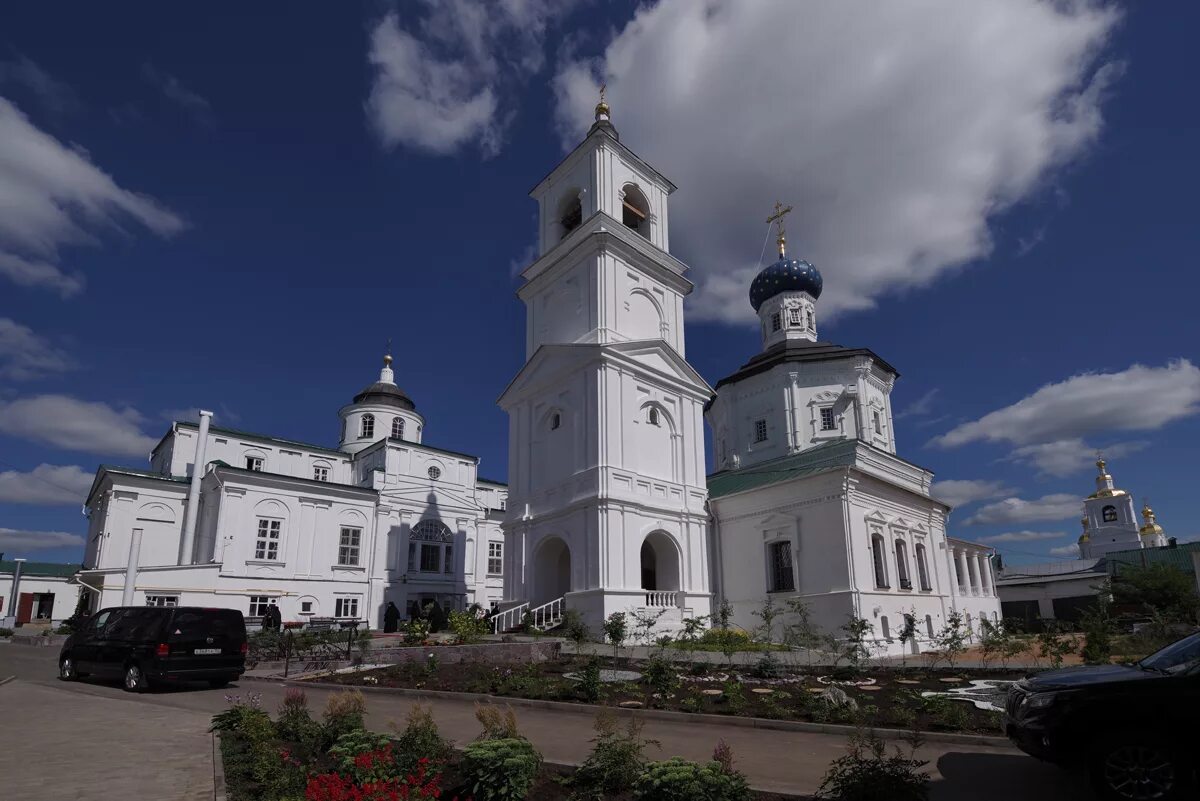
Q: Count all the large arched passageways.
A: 2